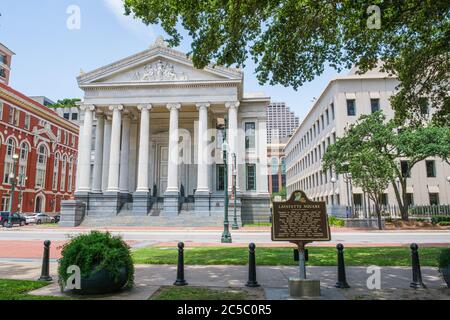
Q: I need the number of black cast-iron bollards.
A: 5